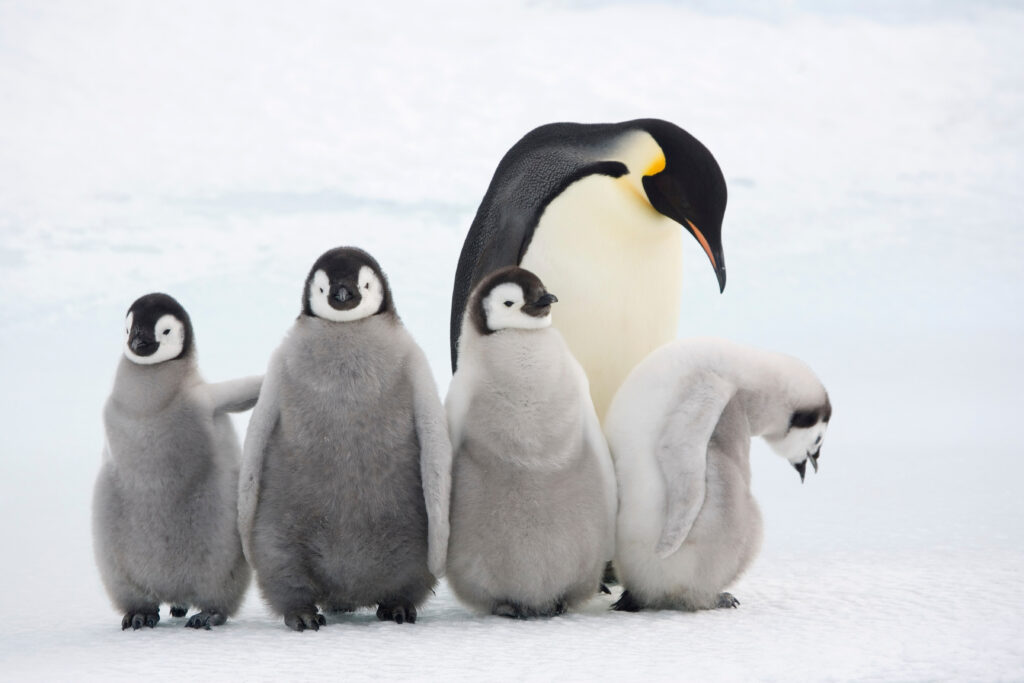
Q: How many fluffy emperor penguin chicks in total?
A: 4